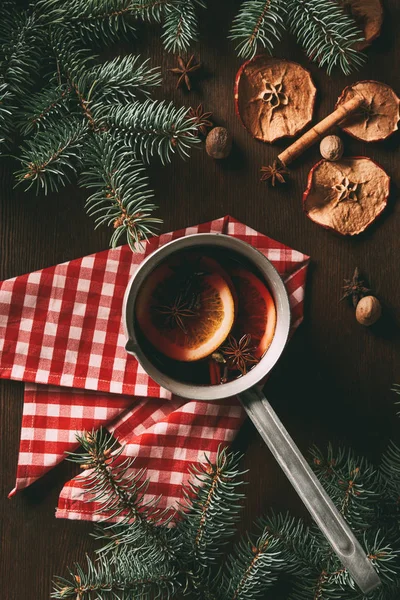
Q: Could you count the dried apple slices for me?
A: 4